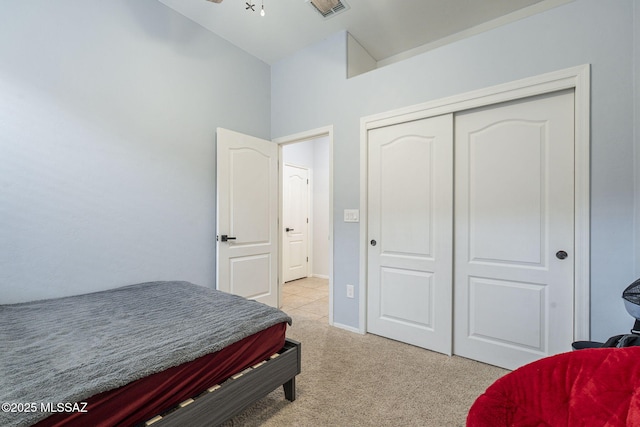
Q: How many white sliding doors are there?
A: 2